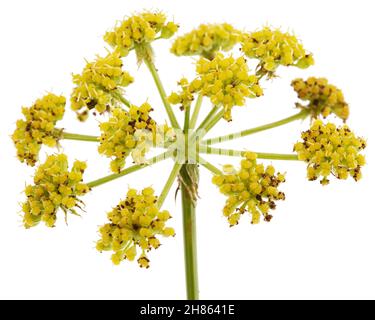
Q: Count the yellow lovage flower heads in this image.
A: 12